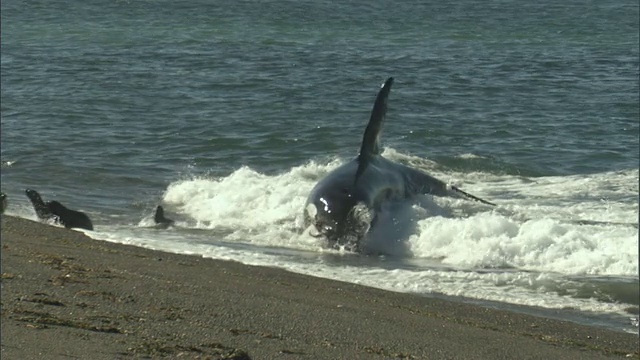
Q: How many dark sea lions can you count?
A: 3